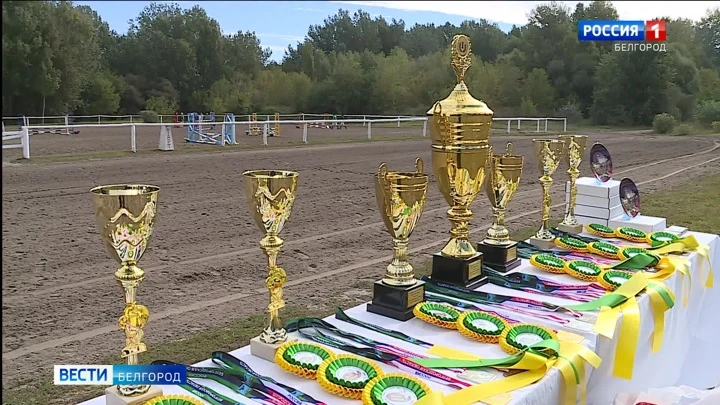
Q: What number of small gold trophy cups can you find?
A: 6